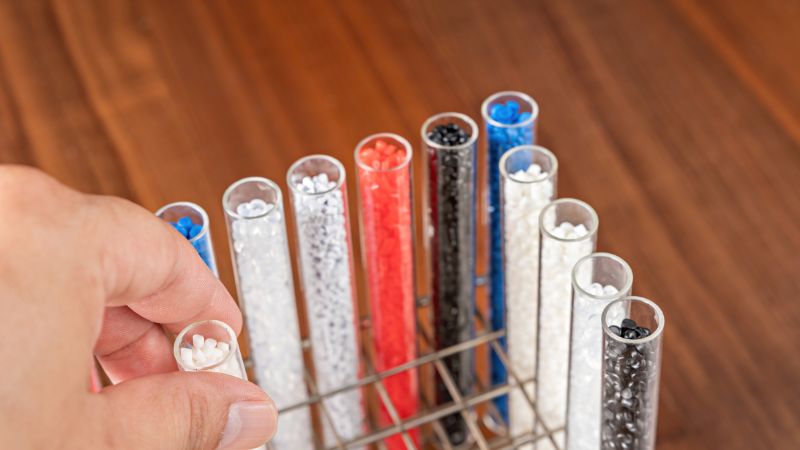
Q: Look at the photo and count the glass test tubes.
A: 11